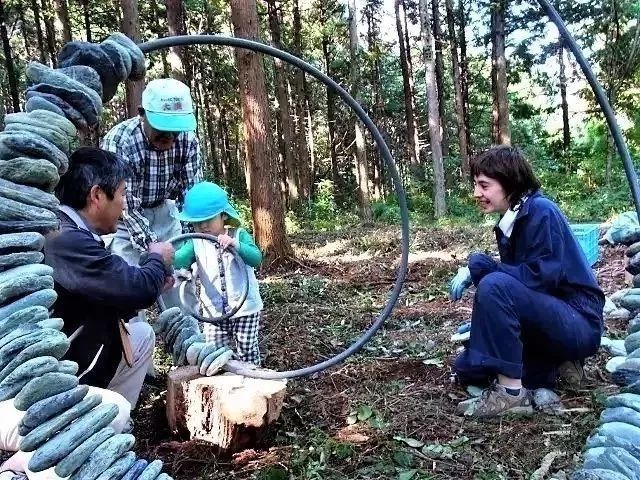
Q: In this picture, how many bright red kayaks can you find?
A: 0